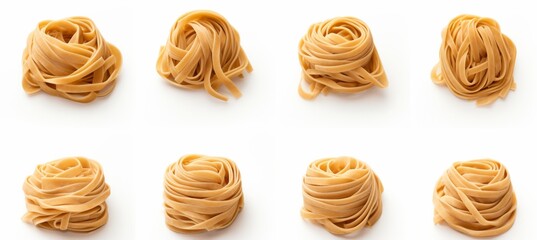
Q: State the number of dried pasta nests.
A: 8